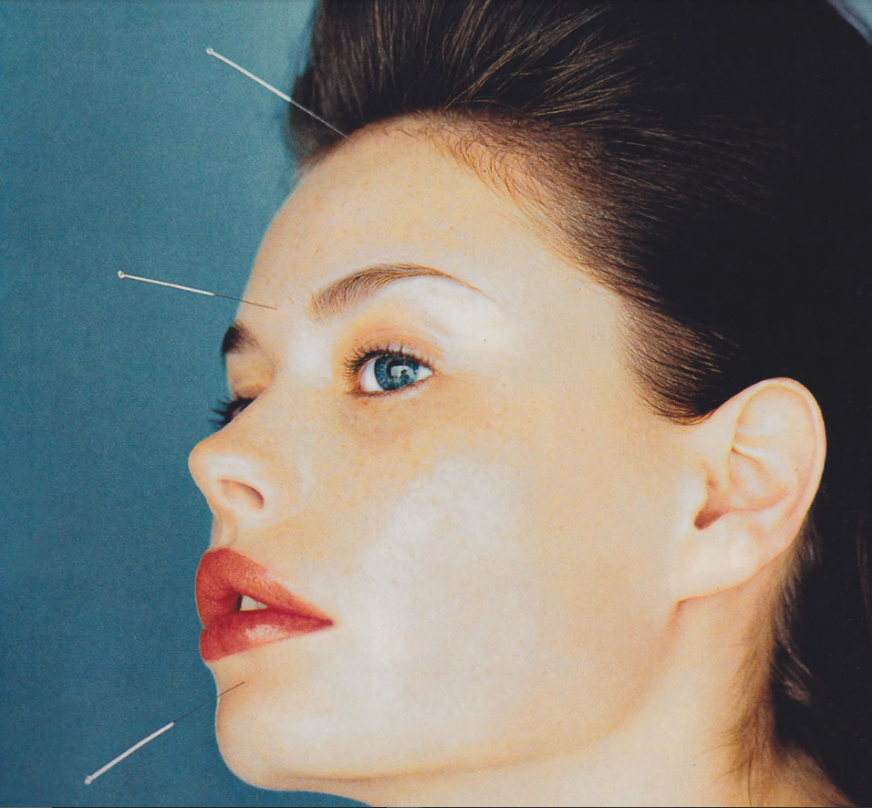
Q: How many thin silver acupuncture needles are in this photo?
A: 3